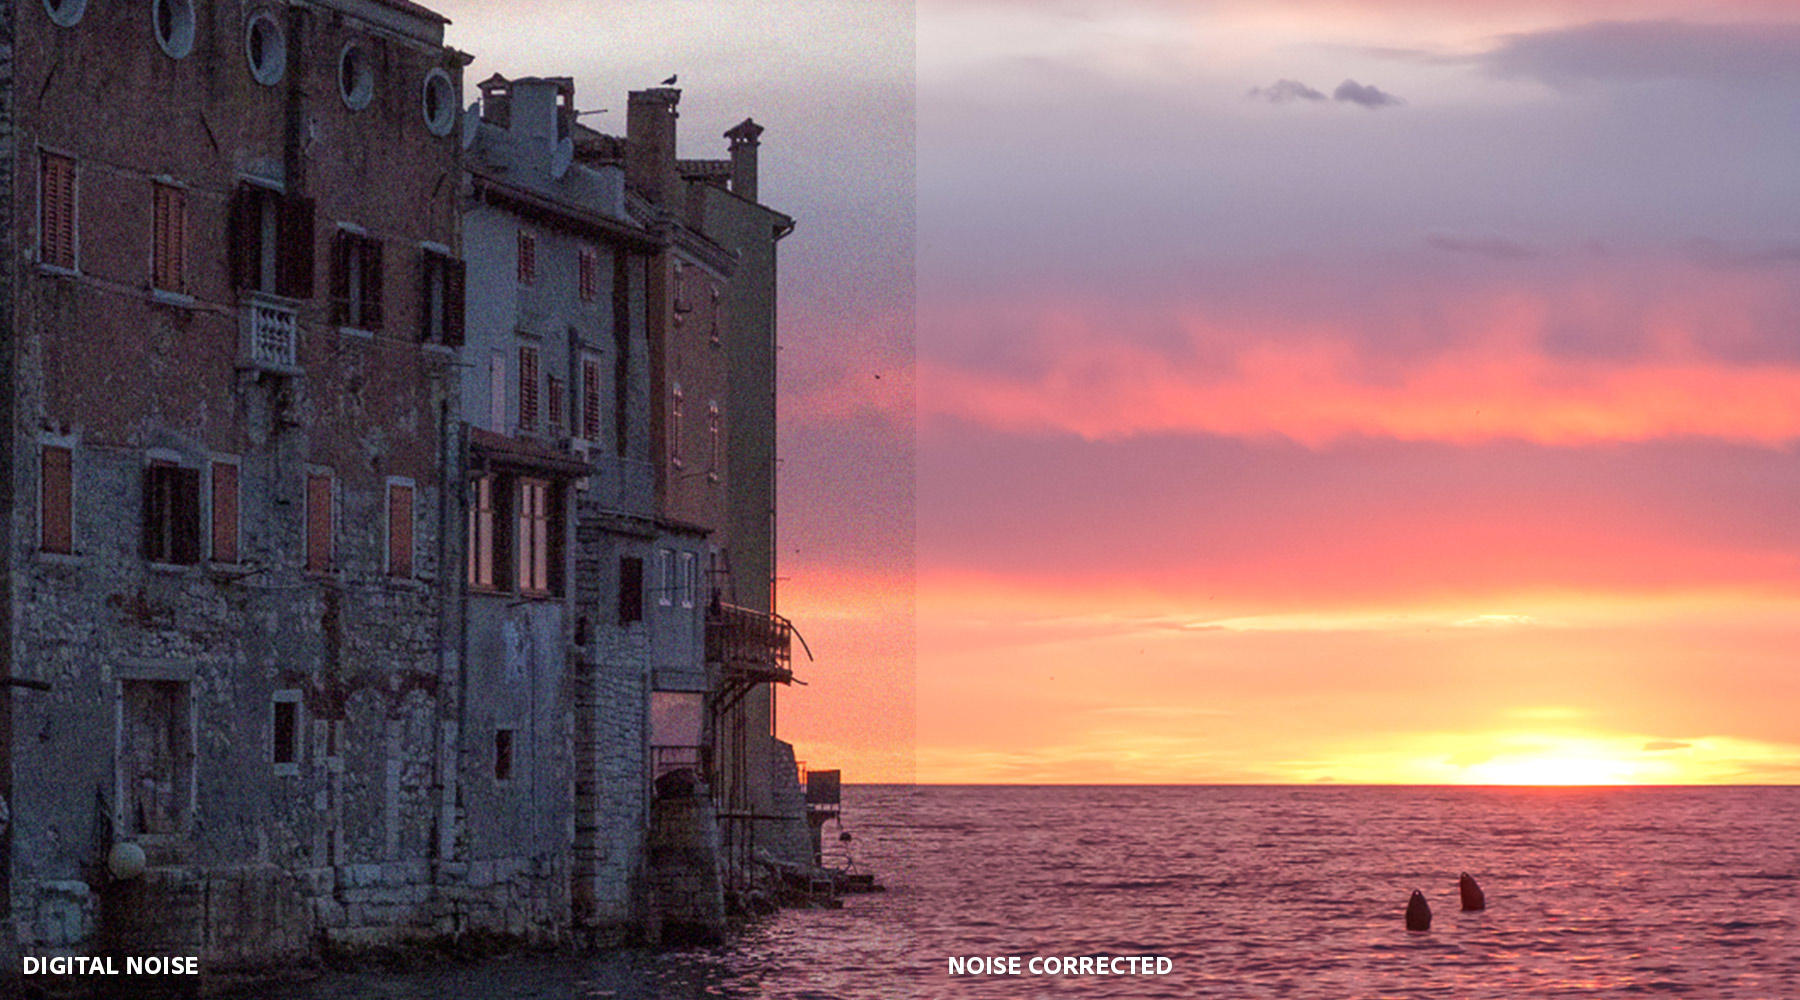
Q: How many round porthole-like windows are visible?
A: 5